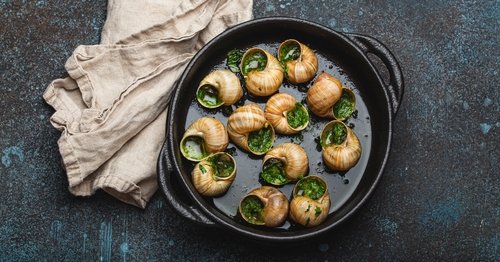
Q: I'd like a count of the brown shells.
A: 12